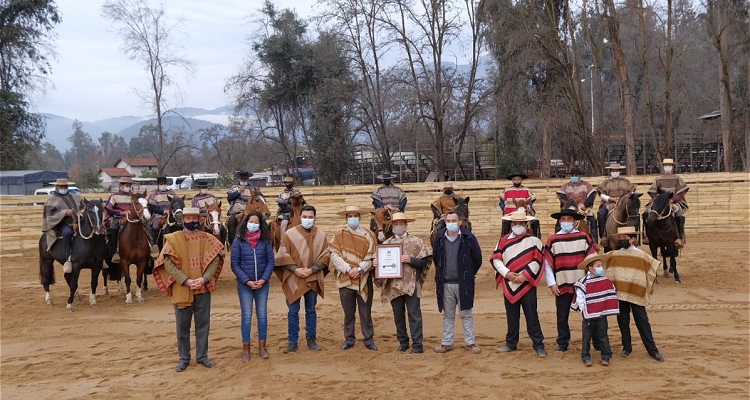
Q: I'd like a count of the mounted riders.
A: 12